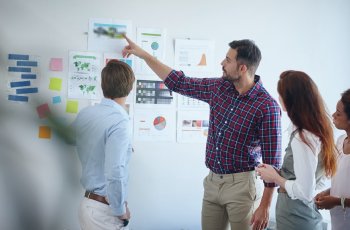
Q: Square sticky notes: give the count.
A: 6